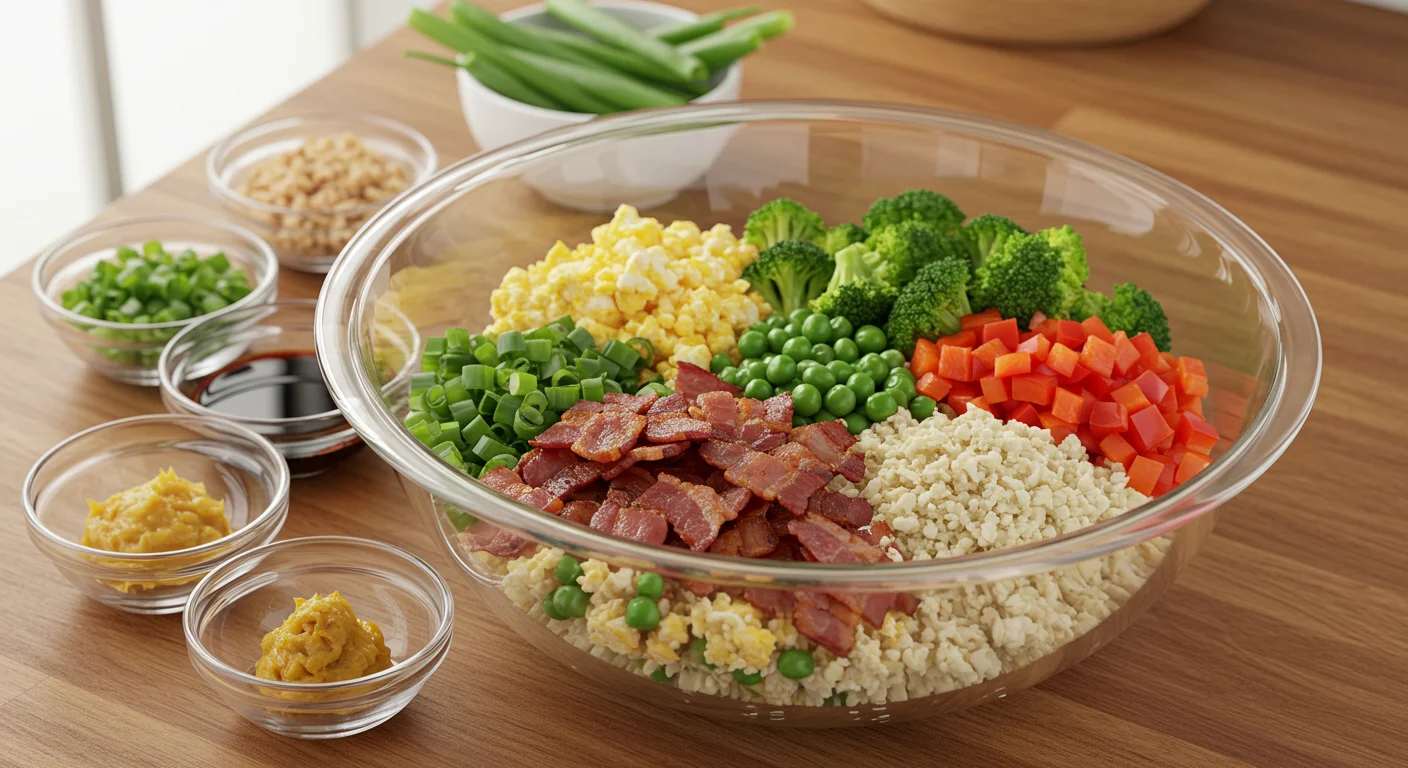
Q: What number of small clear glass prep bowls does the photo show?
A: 5